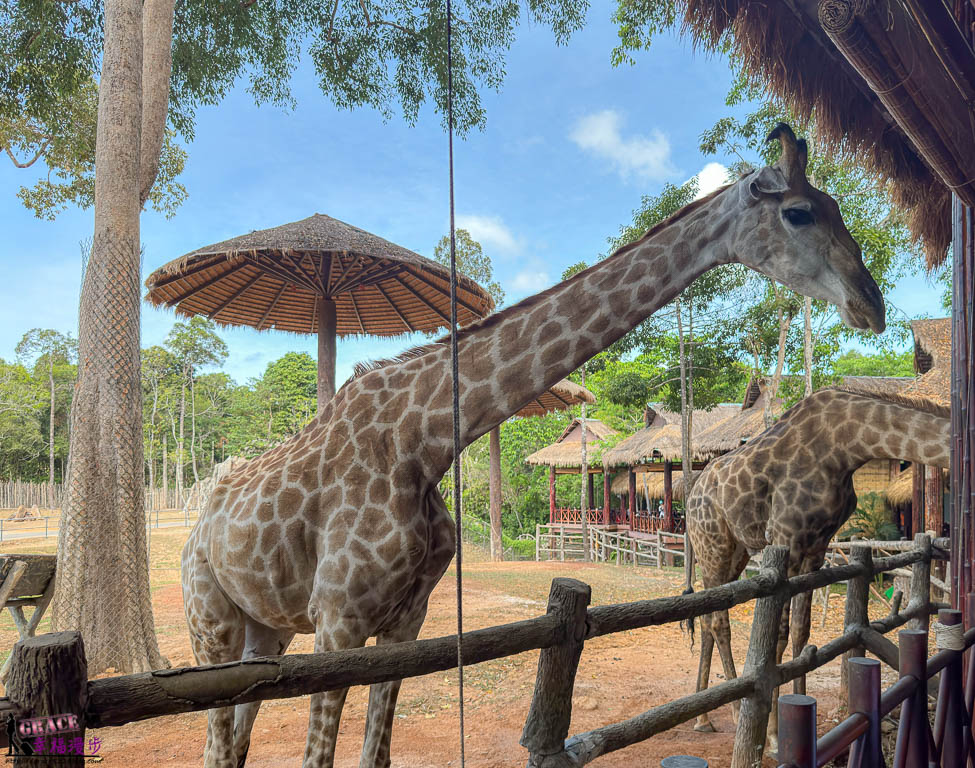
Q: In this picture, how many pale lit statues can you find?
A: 0